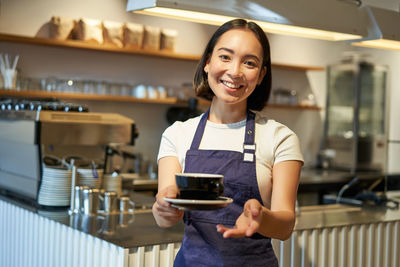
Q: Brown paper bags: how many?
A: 6